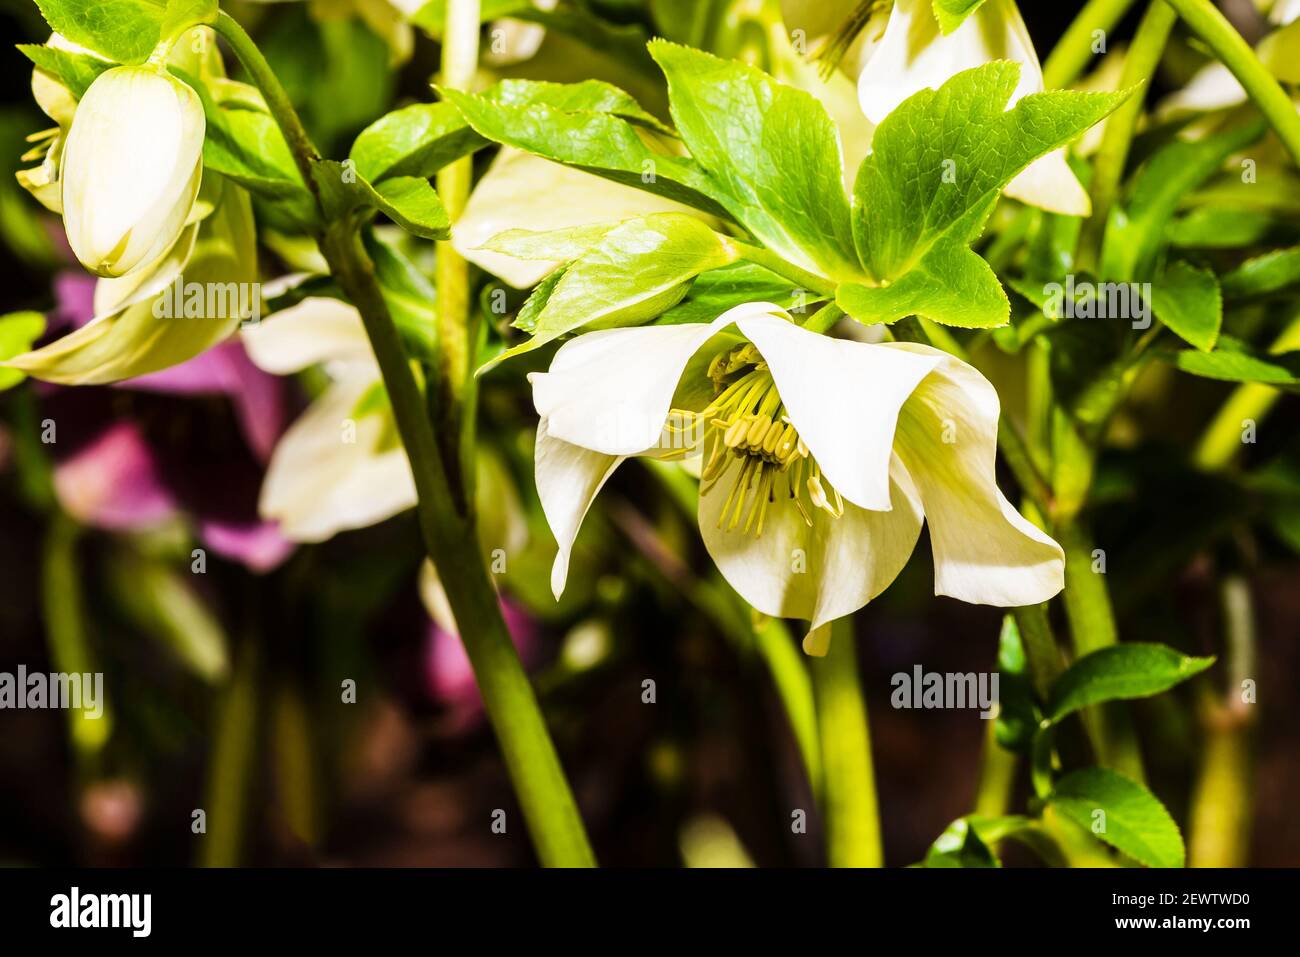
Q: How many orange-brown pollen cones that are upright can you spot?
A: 0